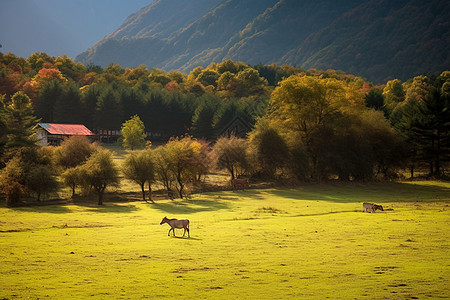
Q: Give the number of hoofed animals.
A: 2